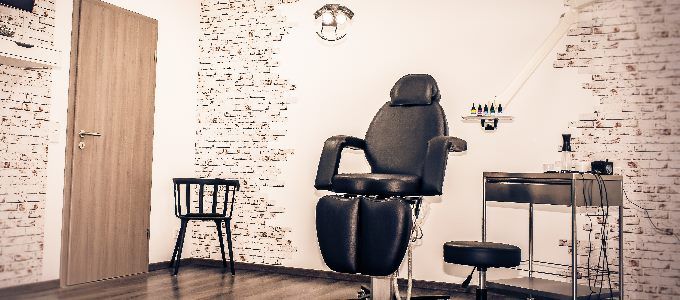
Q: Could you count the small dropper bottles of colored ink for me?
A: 5